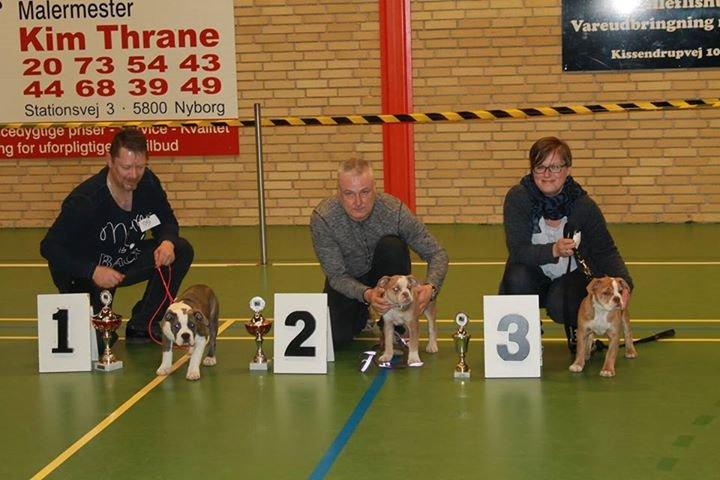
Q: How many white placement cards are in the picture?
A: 3